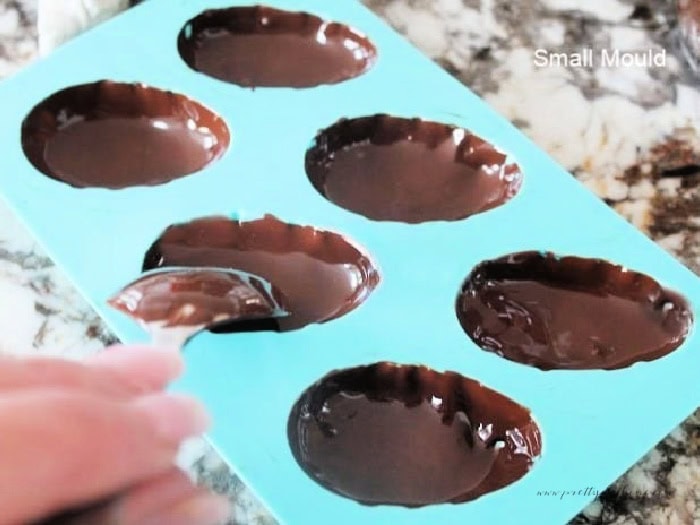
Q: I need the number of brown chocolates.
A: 6